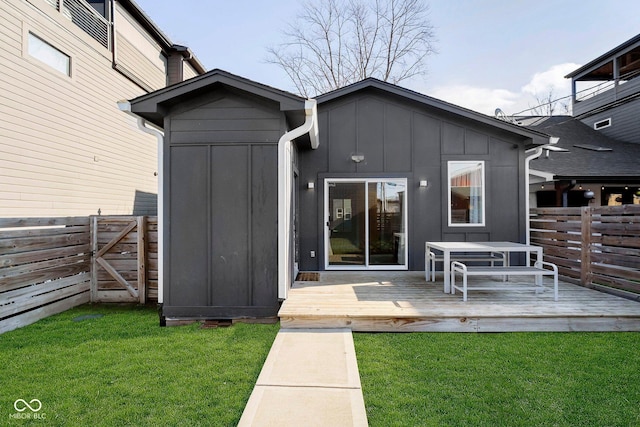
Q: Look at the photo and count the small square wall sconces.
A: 2